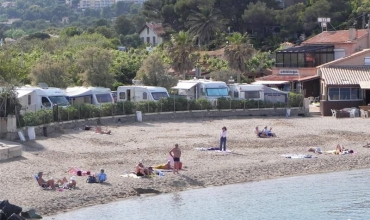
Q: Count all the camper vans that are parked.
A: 5